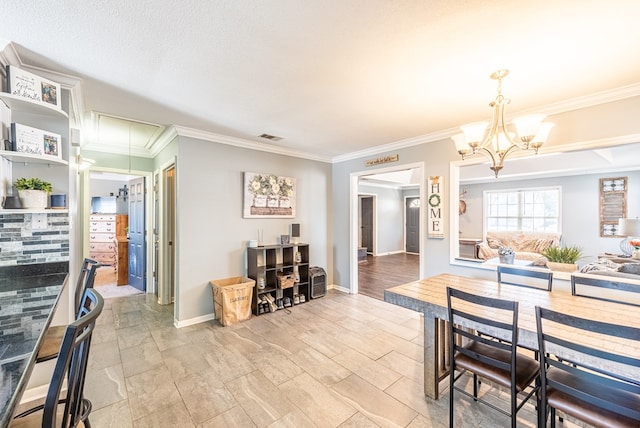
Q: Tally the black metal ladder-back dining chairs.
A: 4